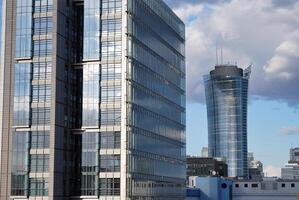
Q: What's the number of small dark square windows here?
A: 4